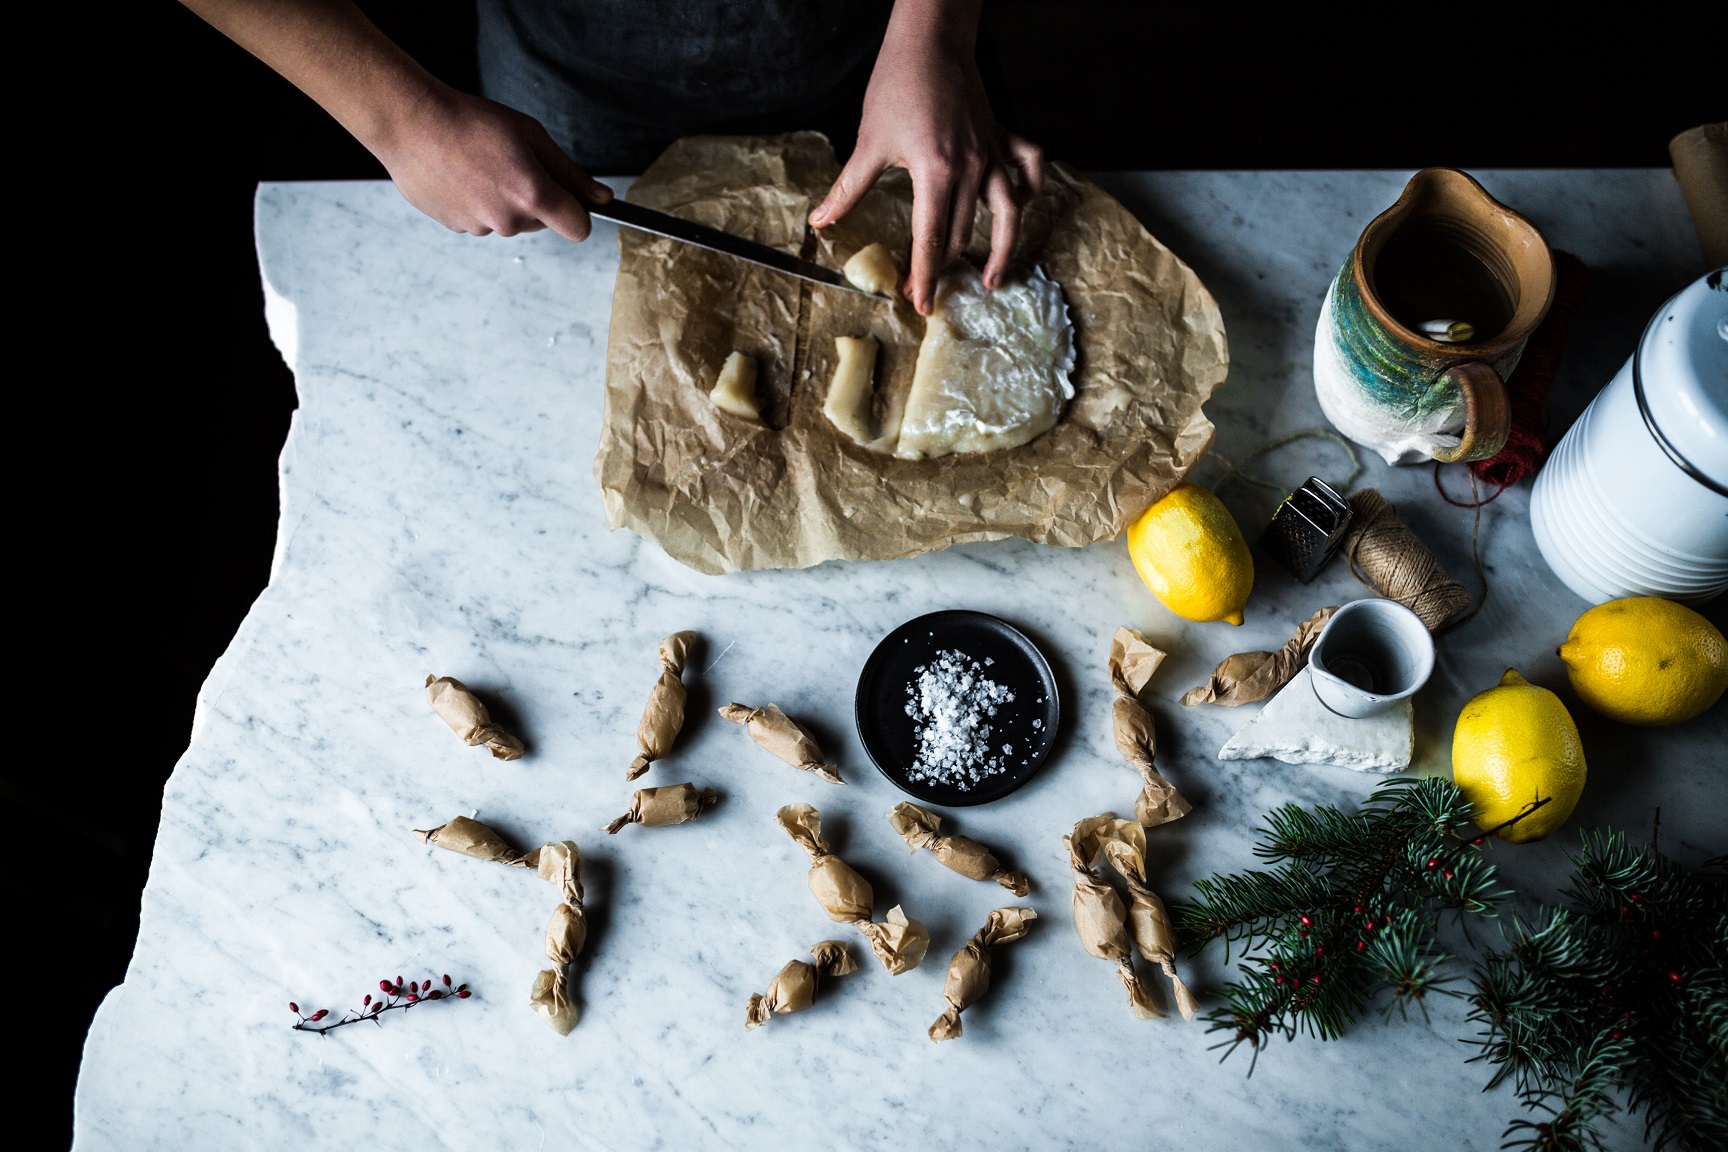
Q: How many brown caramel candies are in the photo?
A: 14